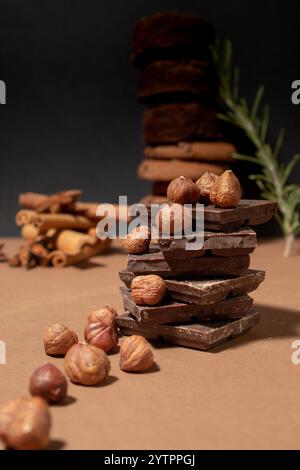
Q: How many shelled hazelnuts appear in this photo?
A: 13